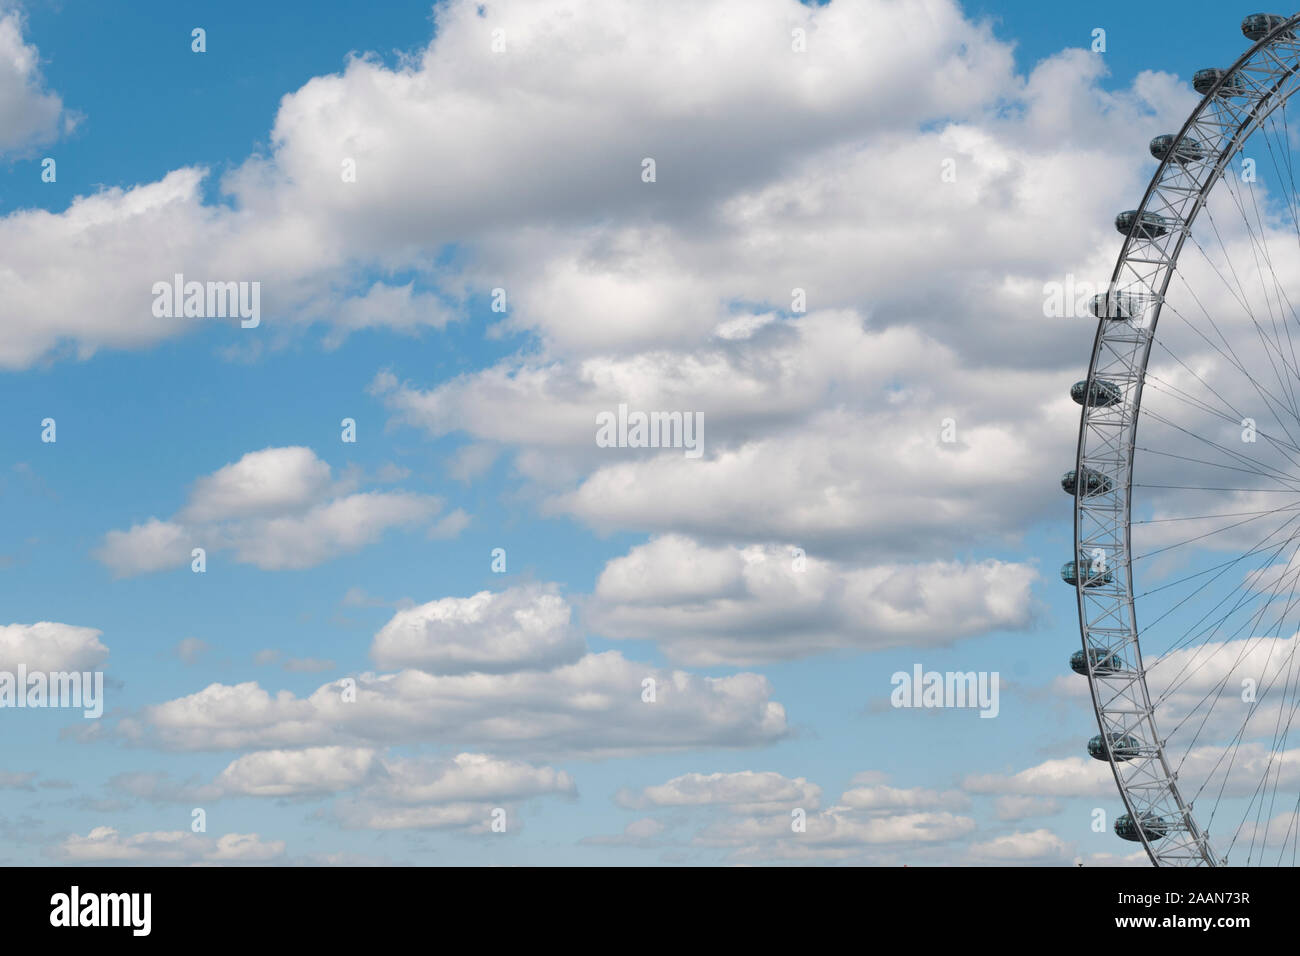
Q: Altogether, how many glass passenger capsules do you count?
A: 11